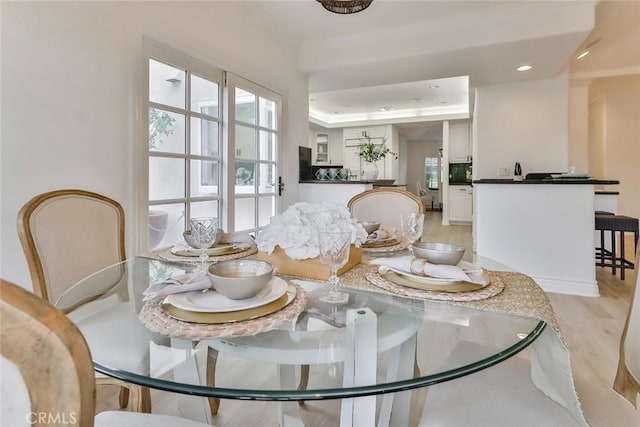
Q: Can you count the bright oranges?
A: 0